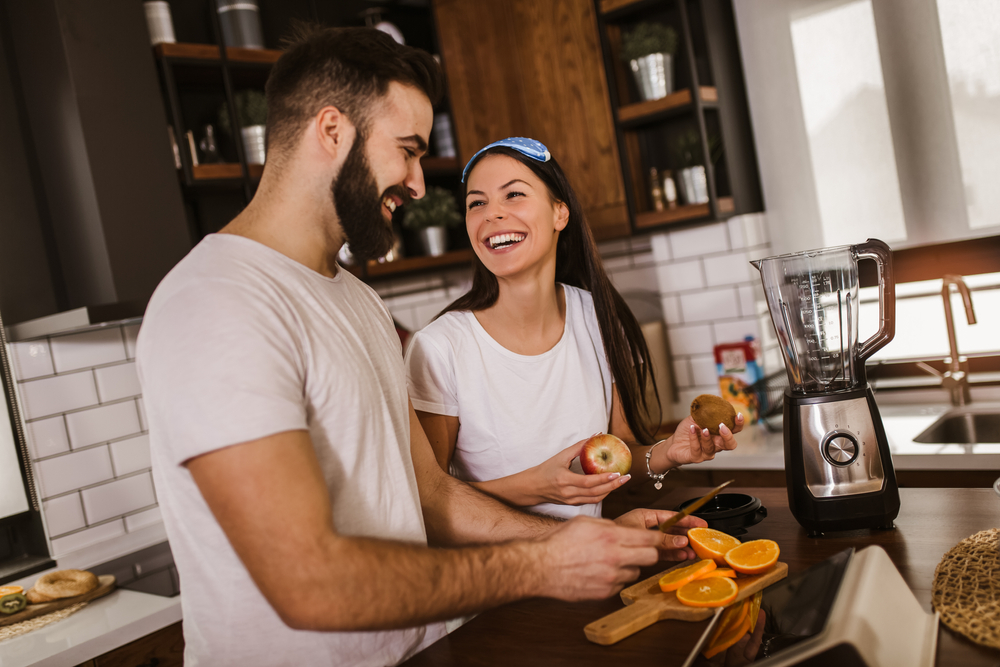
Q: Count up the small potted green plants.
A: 4